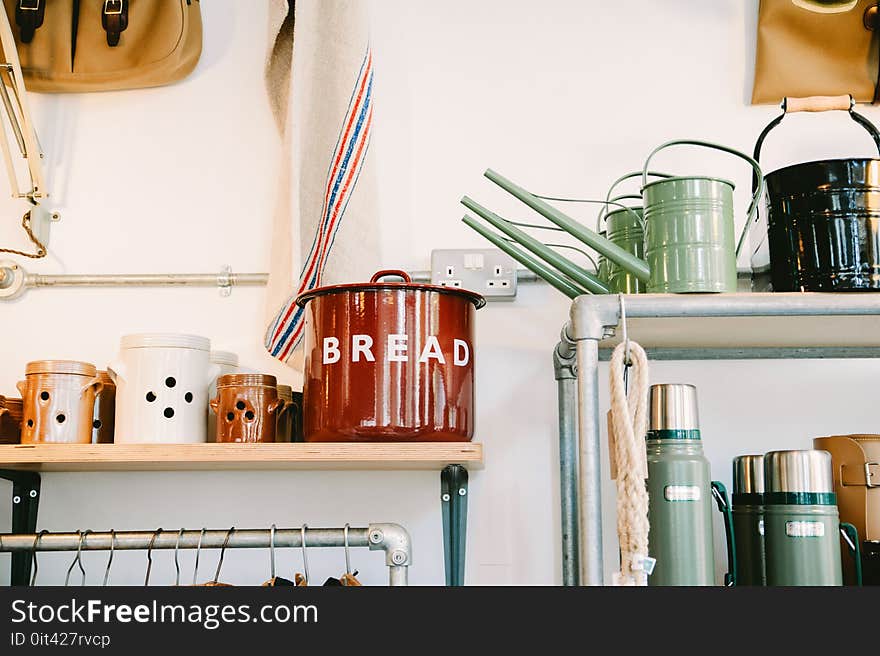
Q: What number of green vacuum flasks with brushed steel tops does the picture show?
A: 3